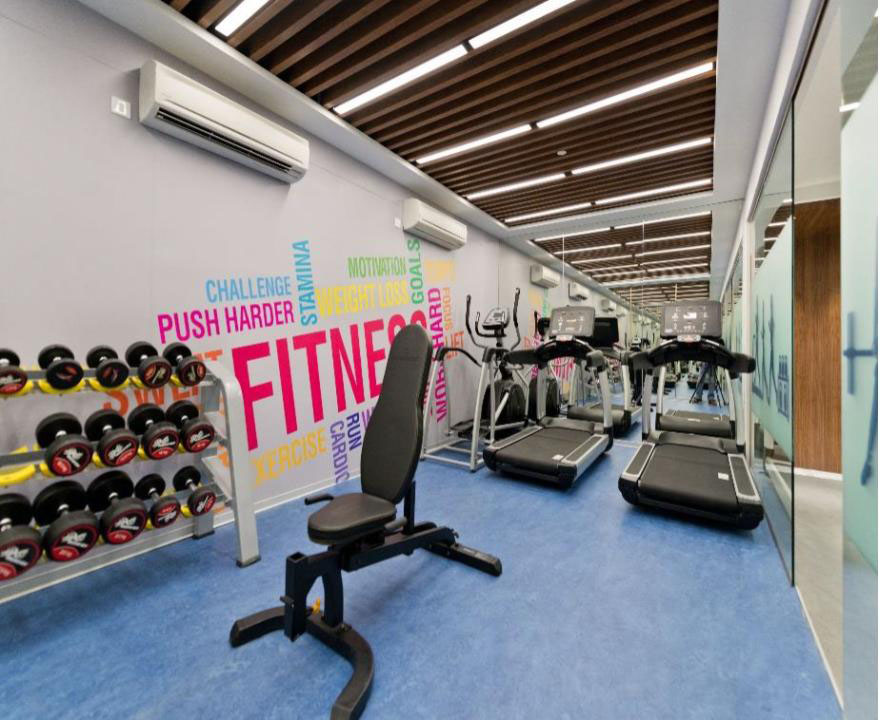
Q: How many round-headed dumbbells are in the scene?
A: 14